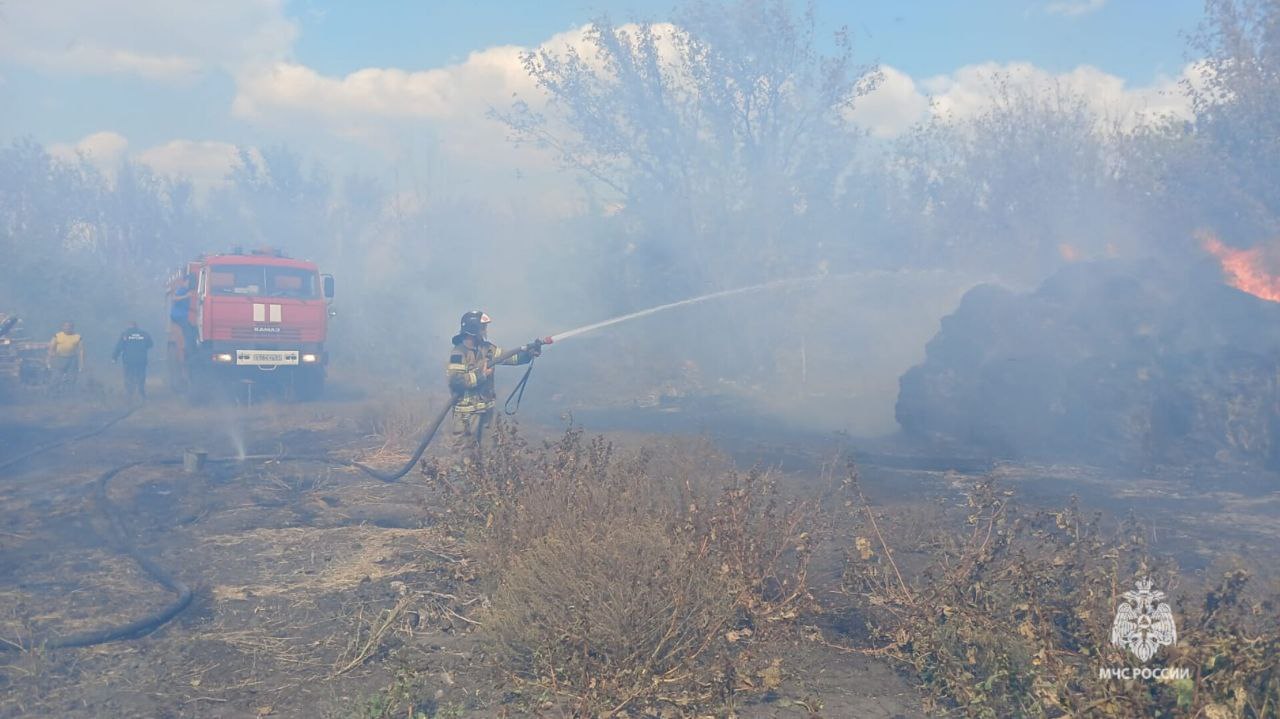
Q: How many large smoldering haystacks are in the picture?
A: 1